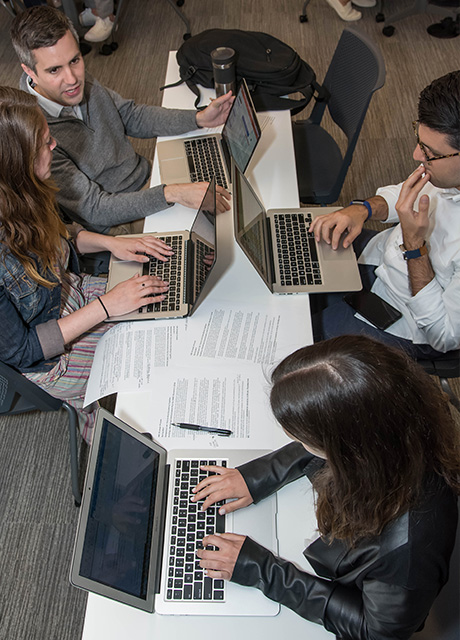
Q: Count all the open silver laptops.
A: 4